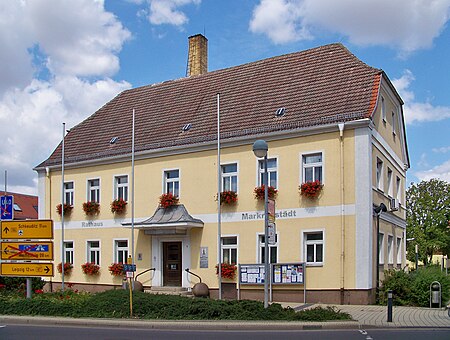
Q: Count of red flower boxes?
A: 11